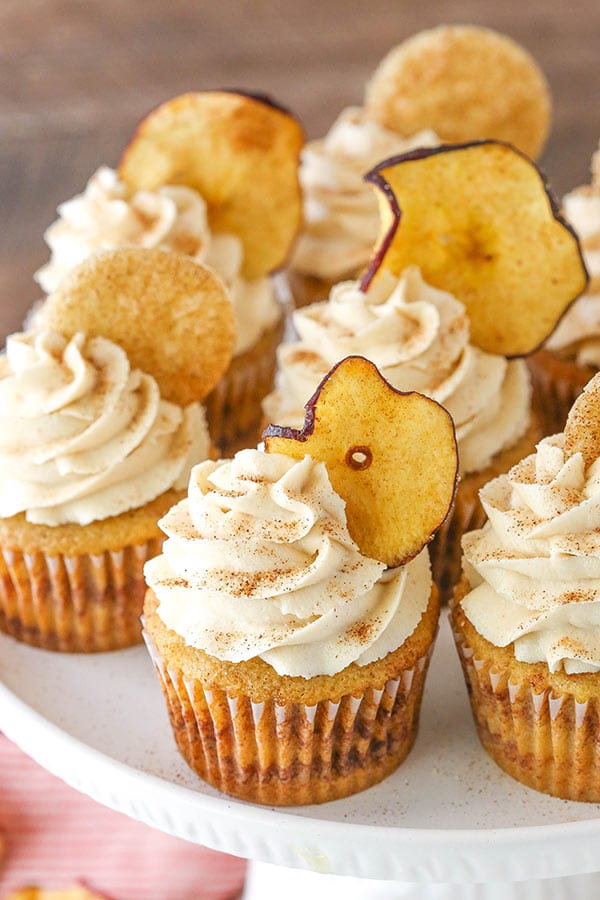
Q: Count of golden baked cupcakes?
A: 7